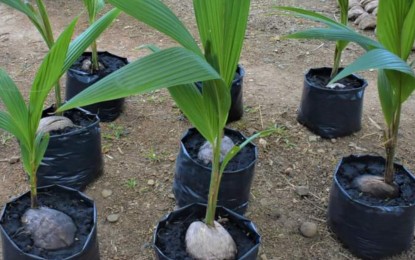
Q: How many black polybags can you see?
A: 8